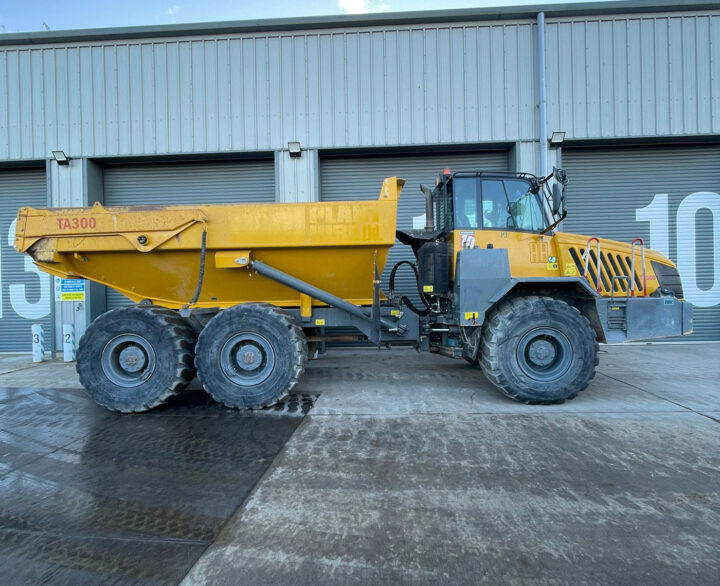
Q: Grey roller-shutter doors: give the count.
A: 4